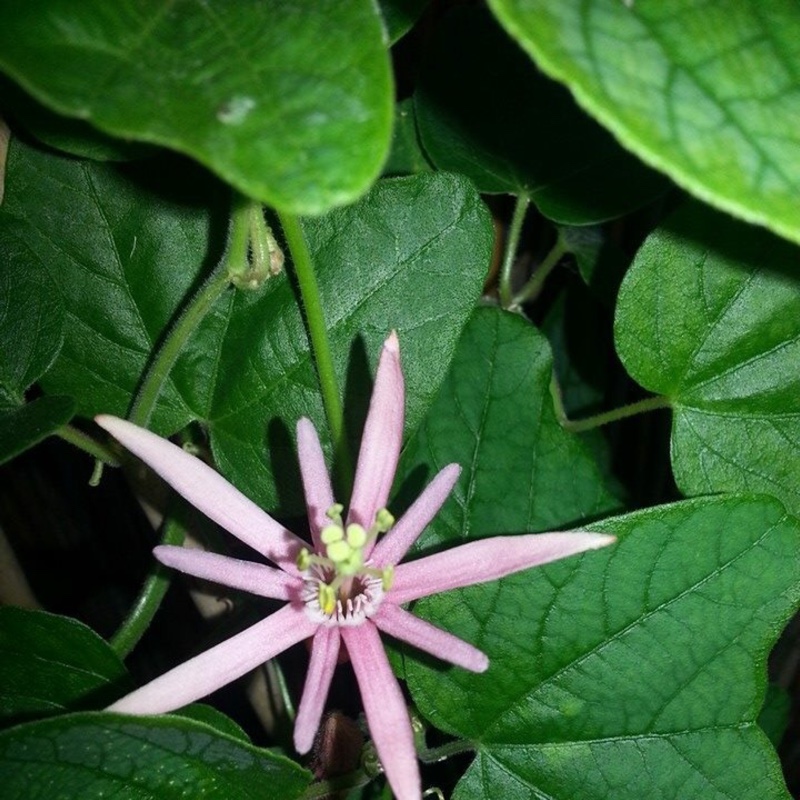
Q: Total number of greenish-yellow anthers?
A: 5